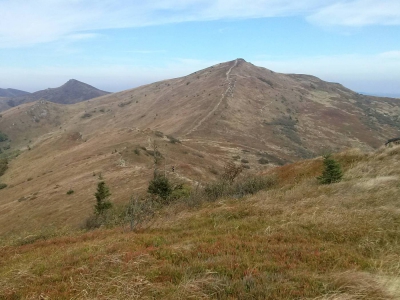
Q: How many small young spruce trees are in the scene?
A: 3